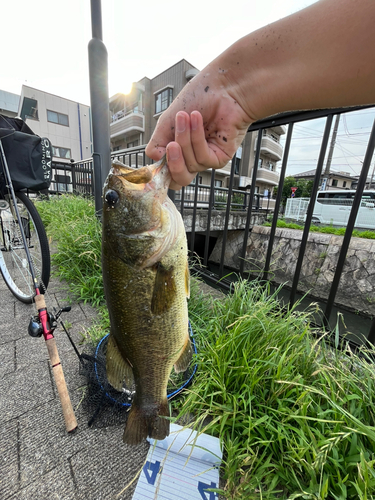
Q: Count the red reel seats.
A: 1